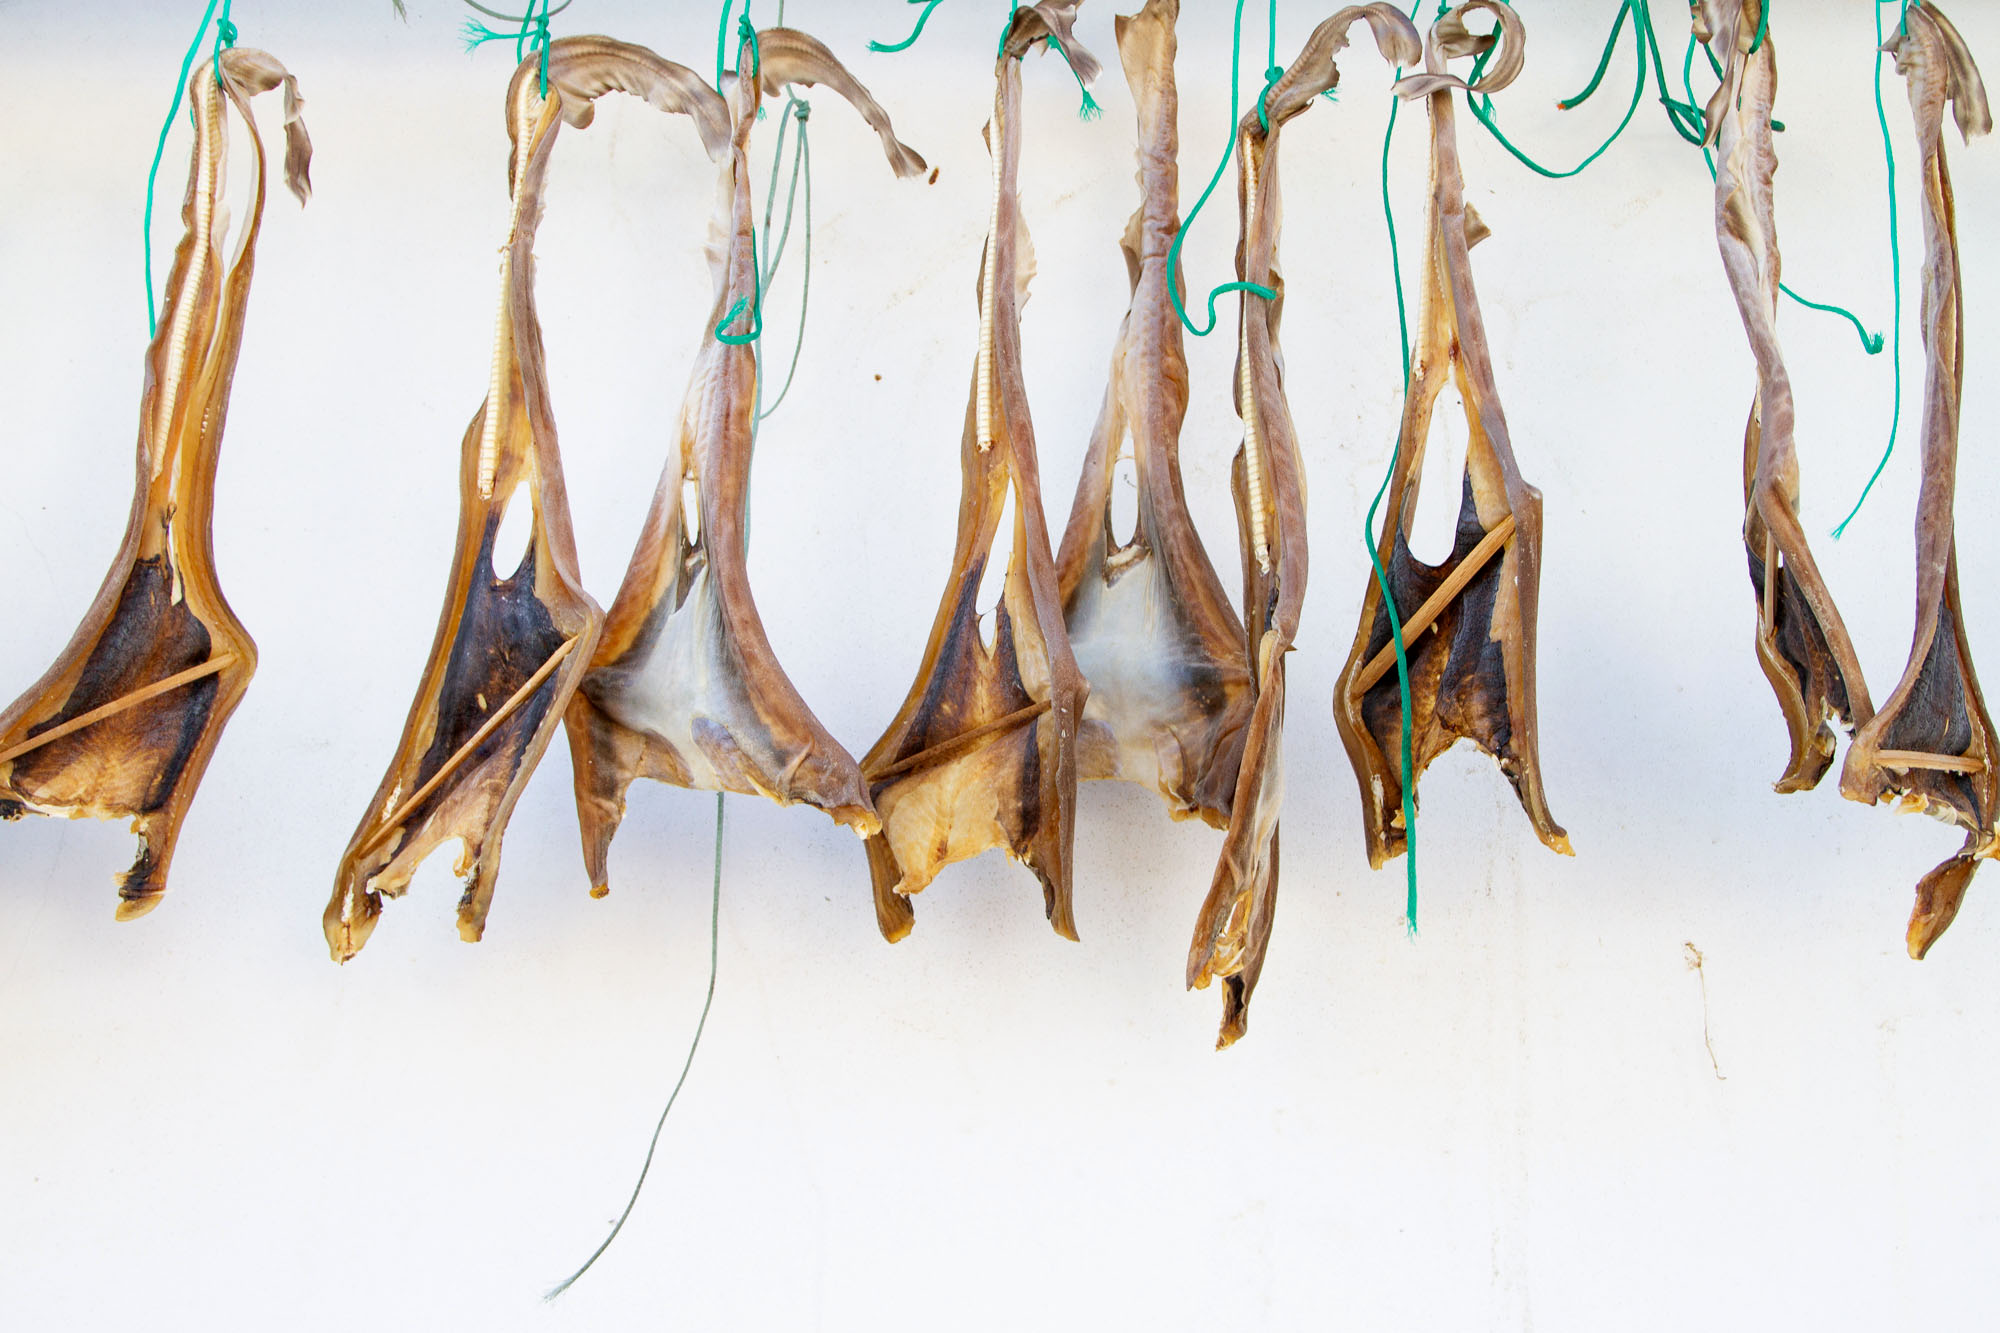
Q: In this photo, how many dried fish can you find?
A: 9